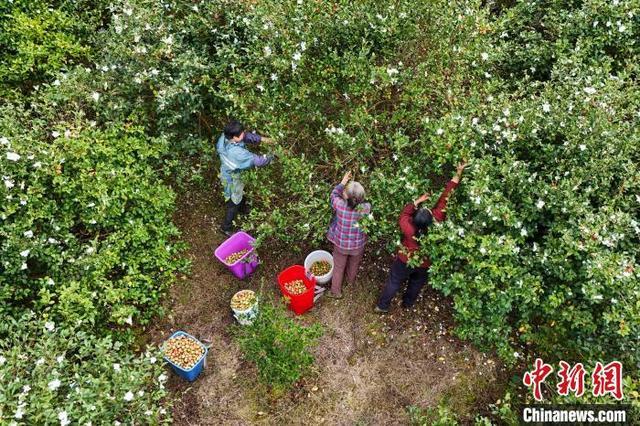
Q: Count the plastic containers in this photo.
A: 5